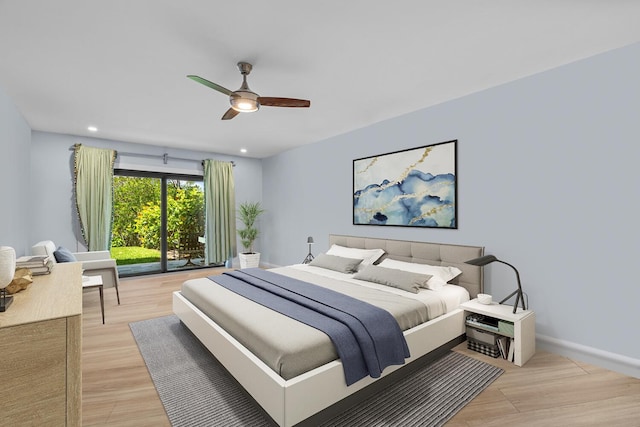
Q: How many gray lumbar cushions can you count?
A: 2